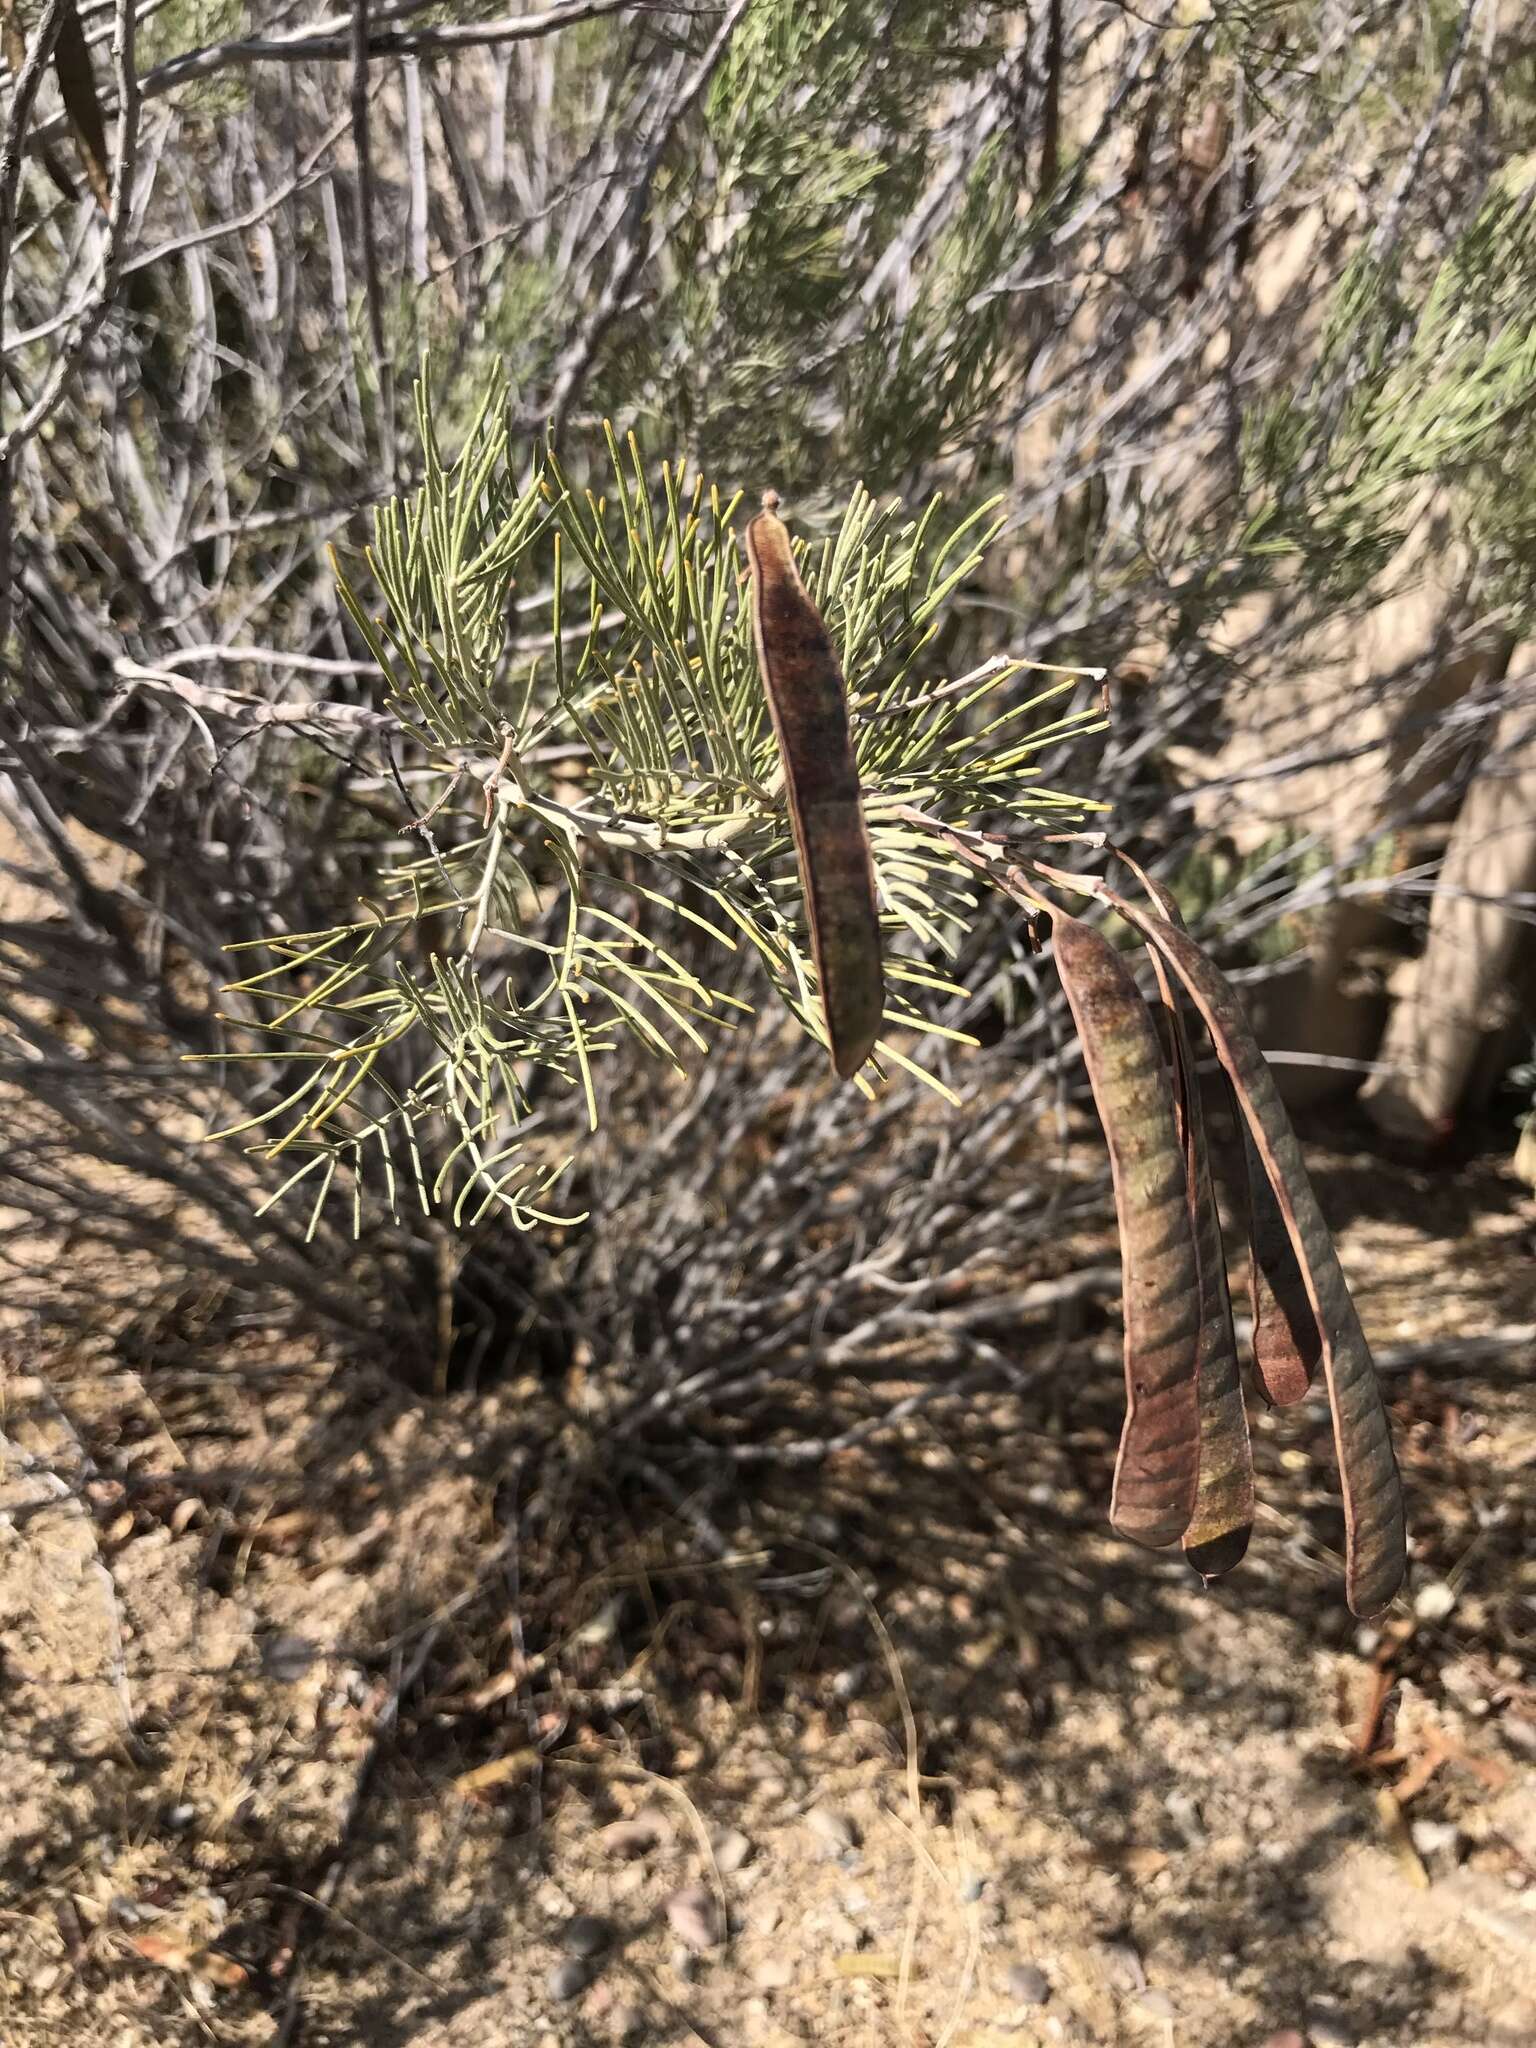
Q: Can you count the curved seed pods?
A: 5